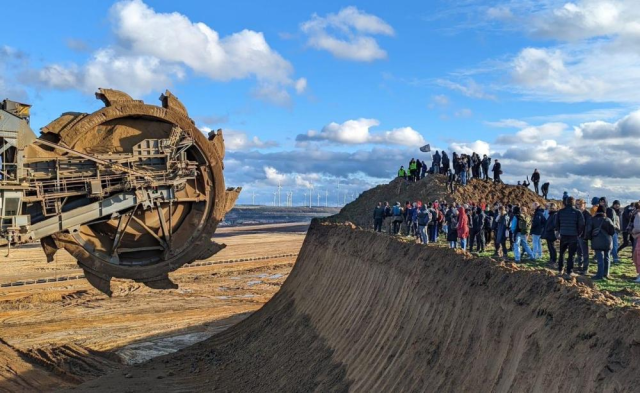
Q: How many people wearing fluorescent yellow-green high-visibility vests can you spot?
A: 3